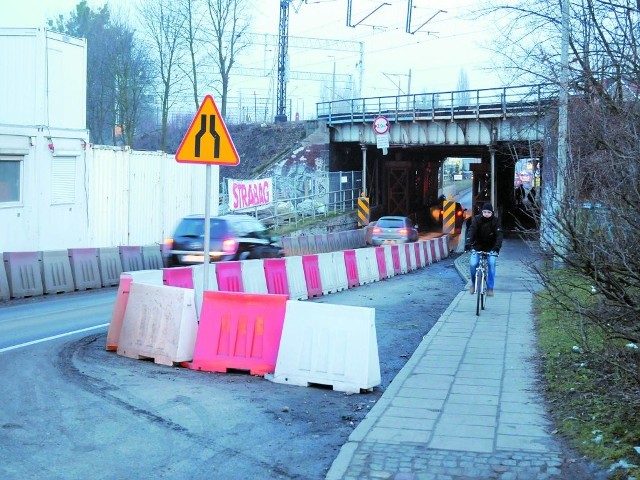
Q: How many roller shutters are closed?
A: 1